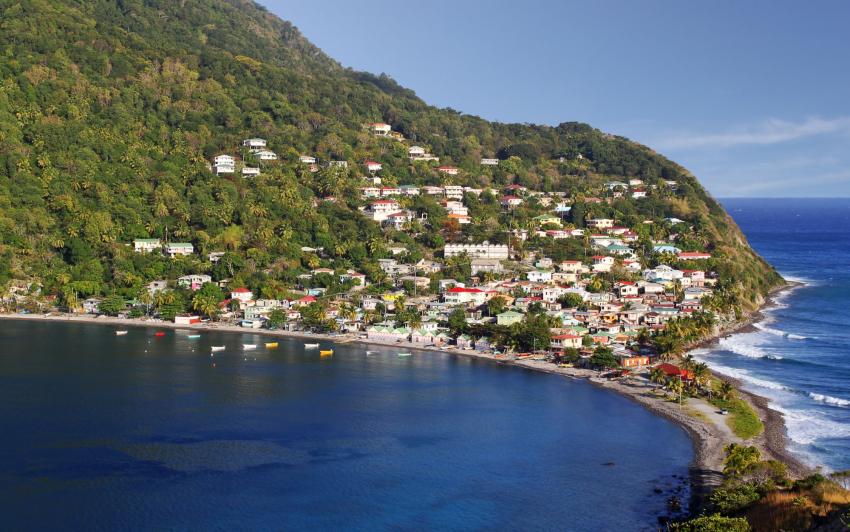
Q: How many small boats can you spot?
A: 10